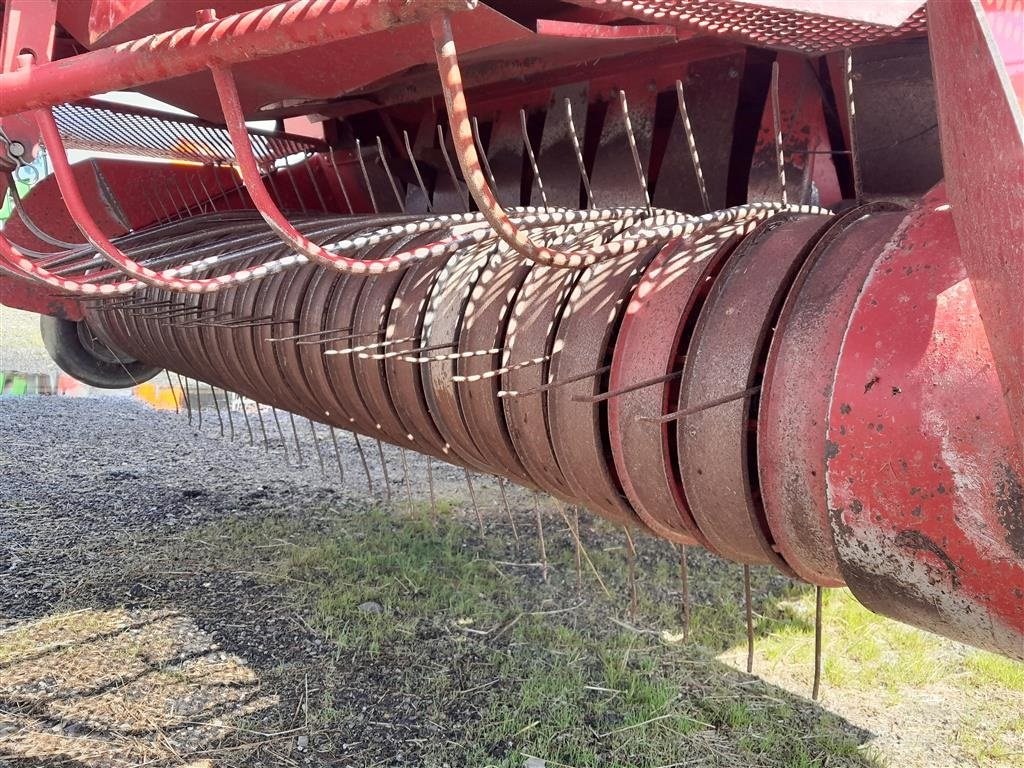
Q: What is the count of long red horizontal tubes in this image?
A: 1